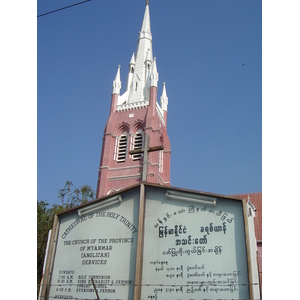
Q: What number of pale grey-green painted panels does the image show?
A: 2